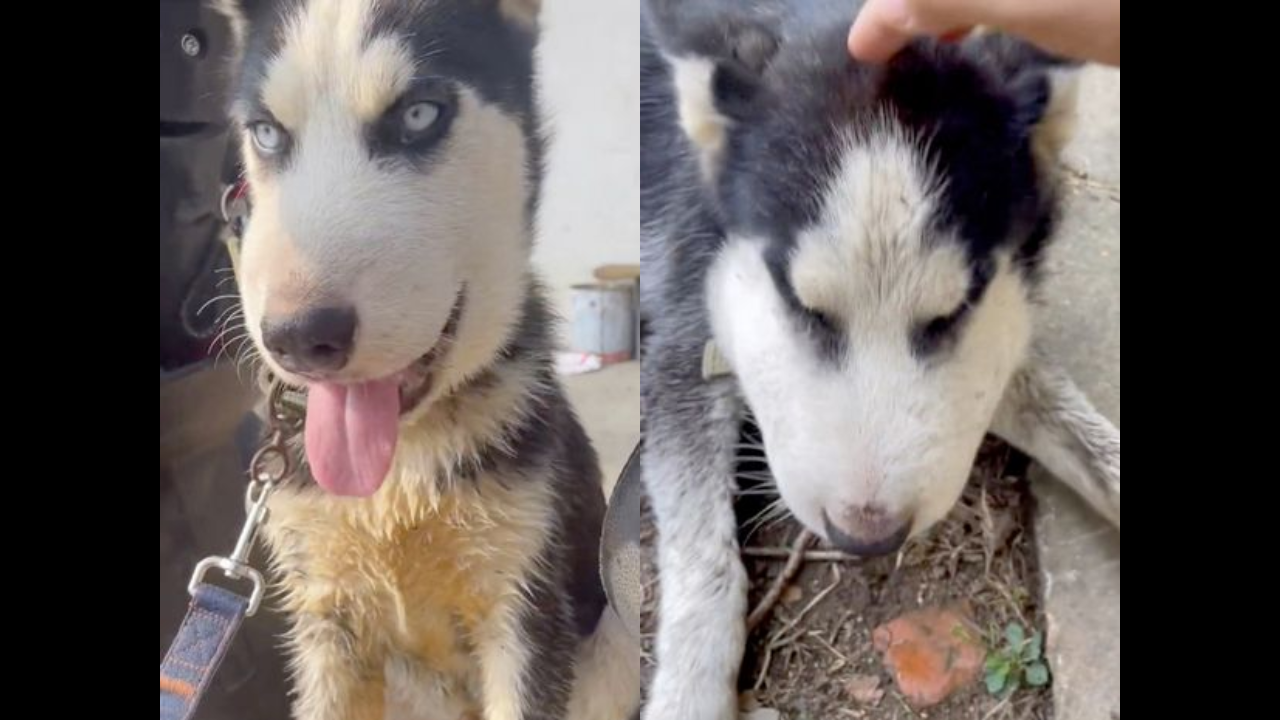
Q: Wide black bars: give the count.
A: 2